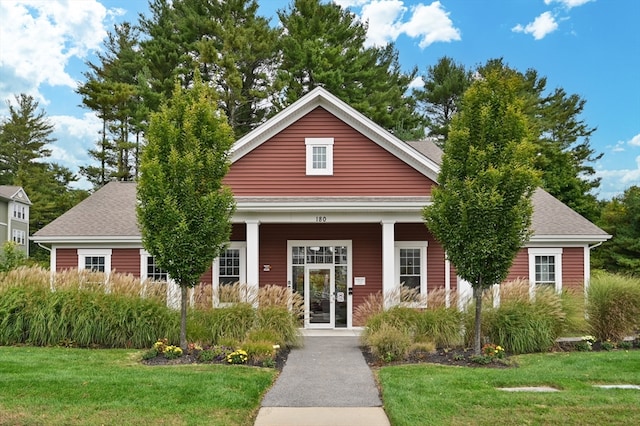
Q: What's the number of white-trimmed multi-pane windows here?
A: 6